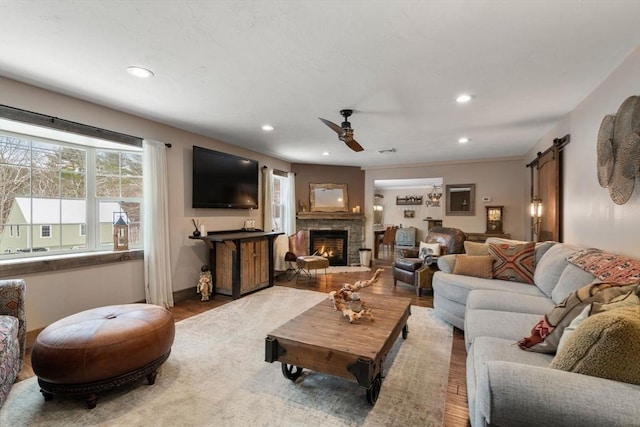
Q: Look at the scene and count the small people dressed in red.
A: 0